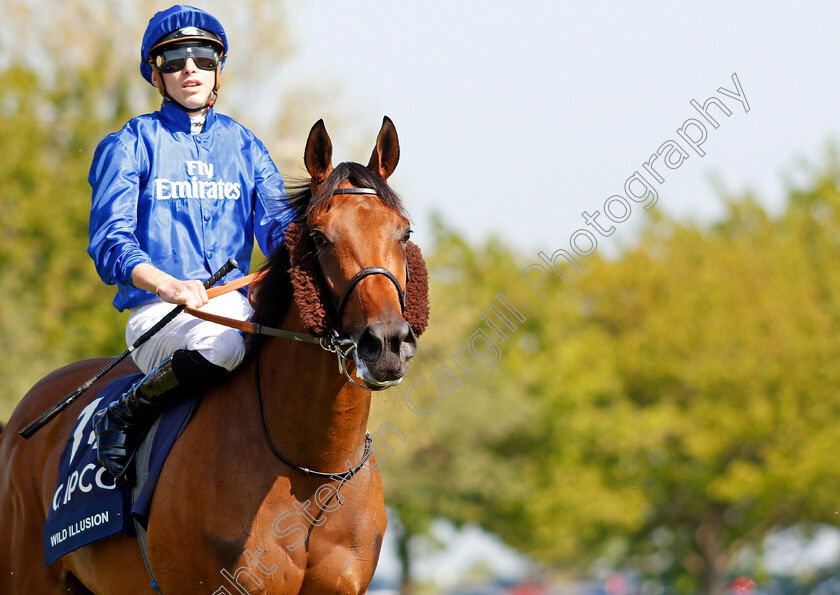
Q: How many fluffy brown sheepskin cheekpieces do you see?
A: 2